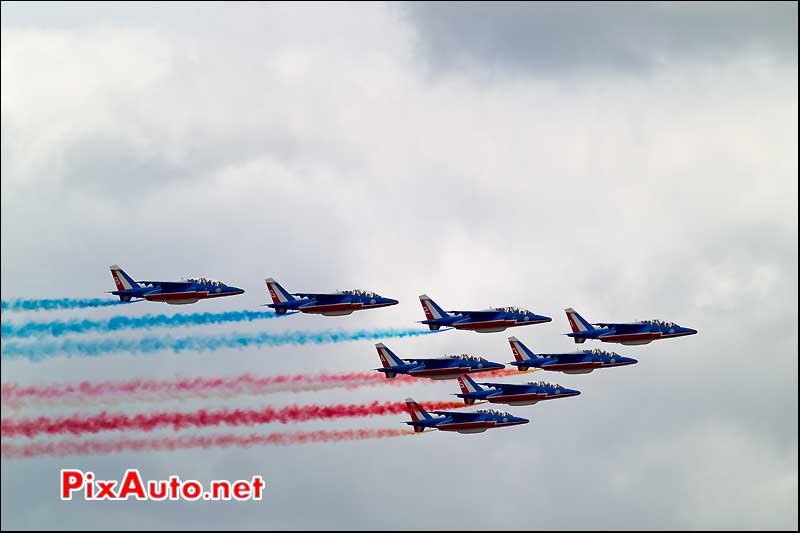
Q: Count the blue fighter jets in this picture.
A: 8